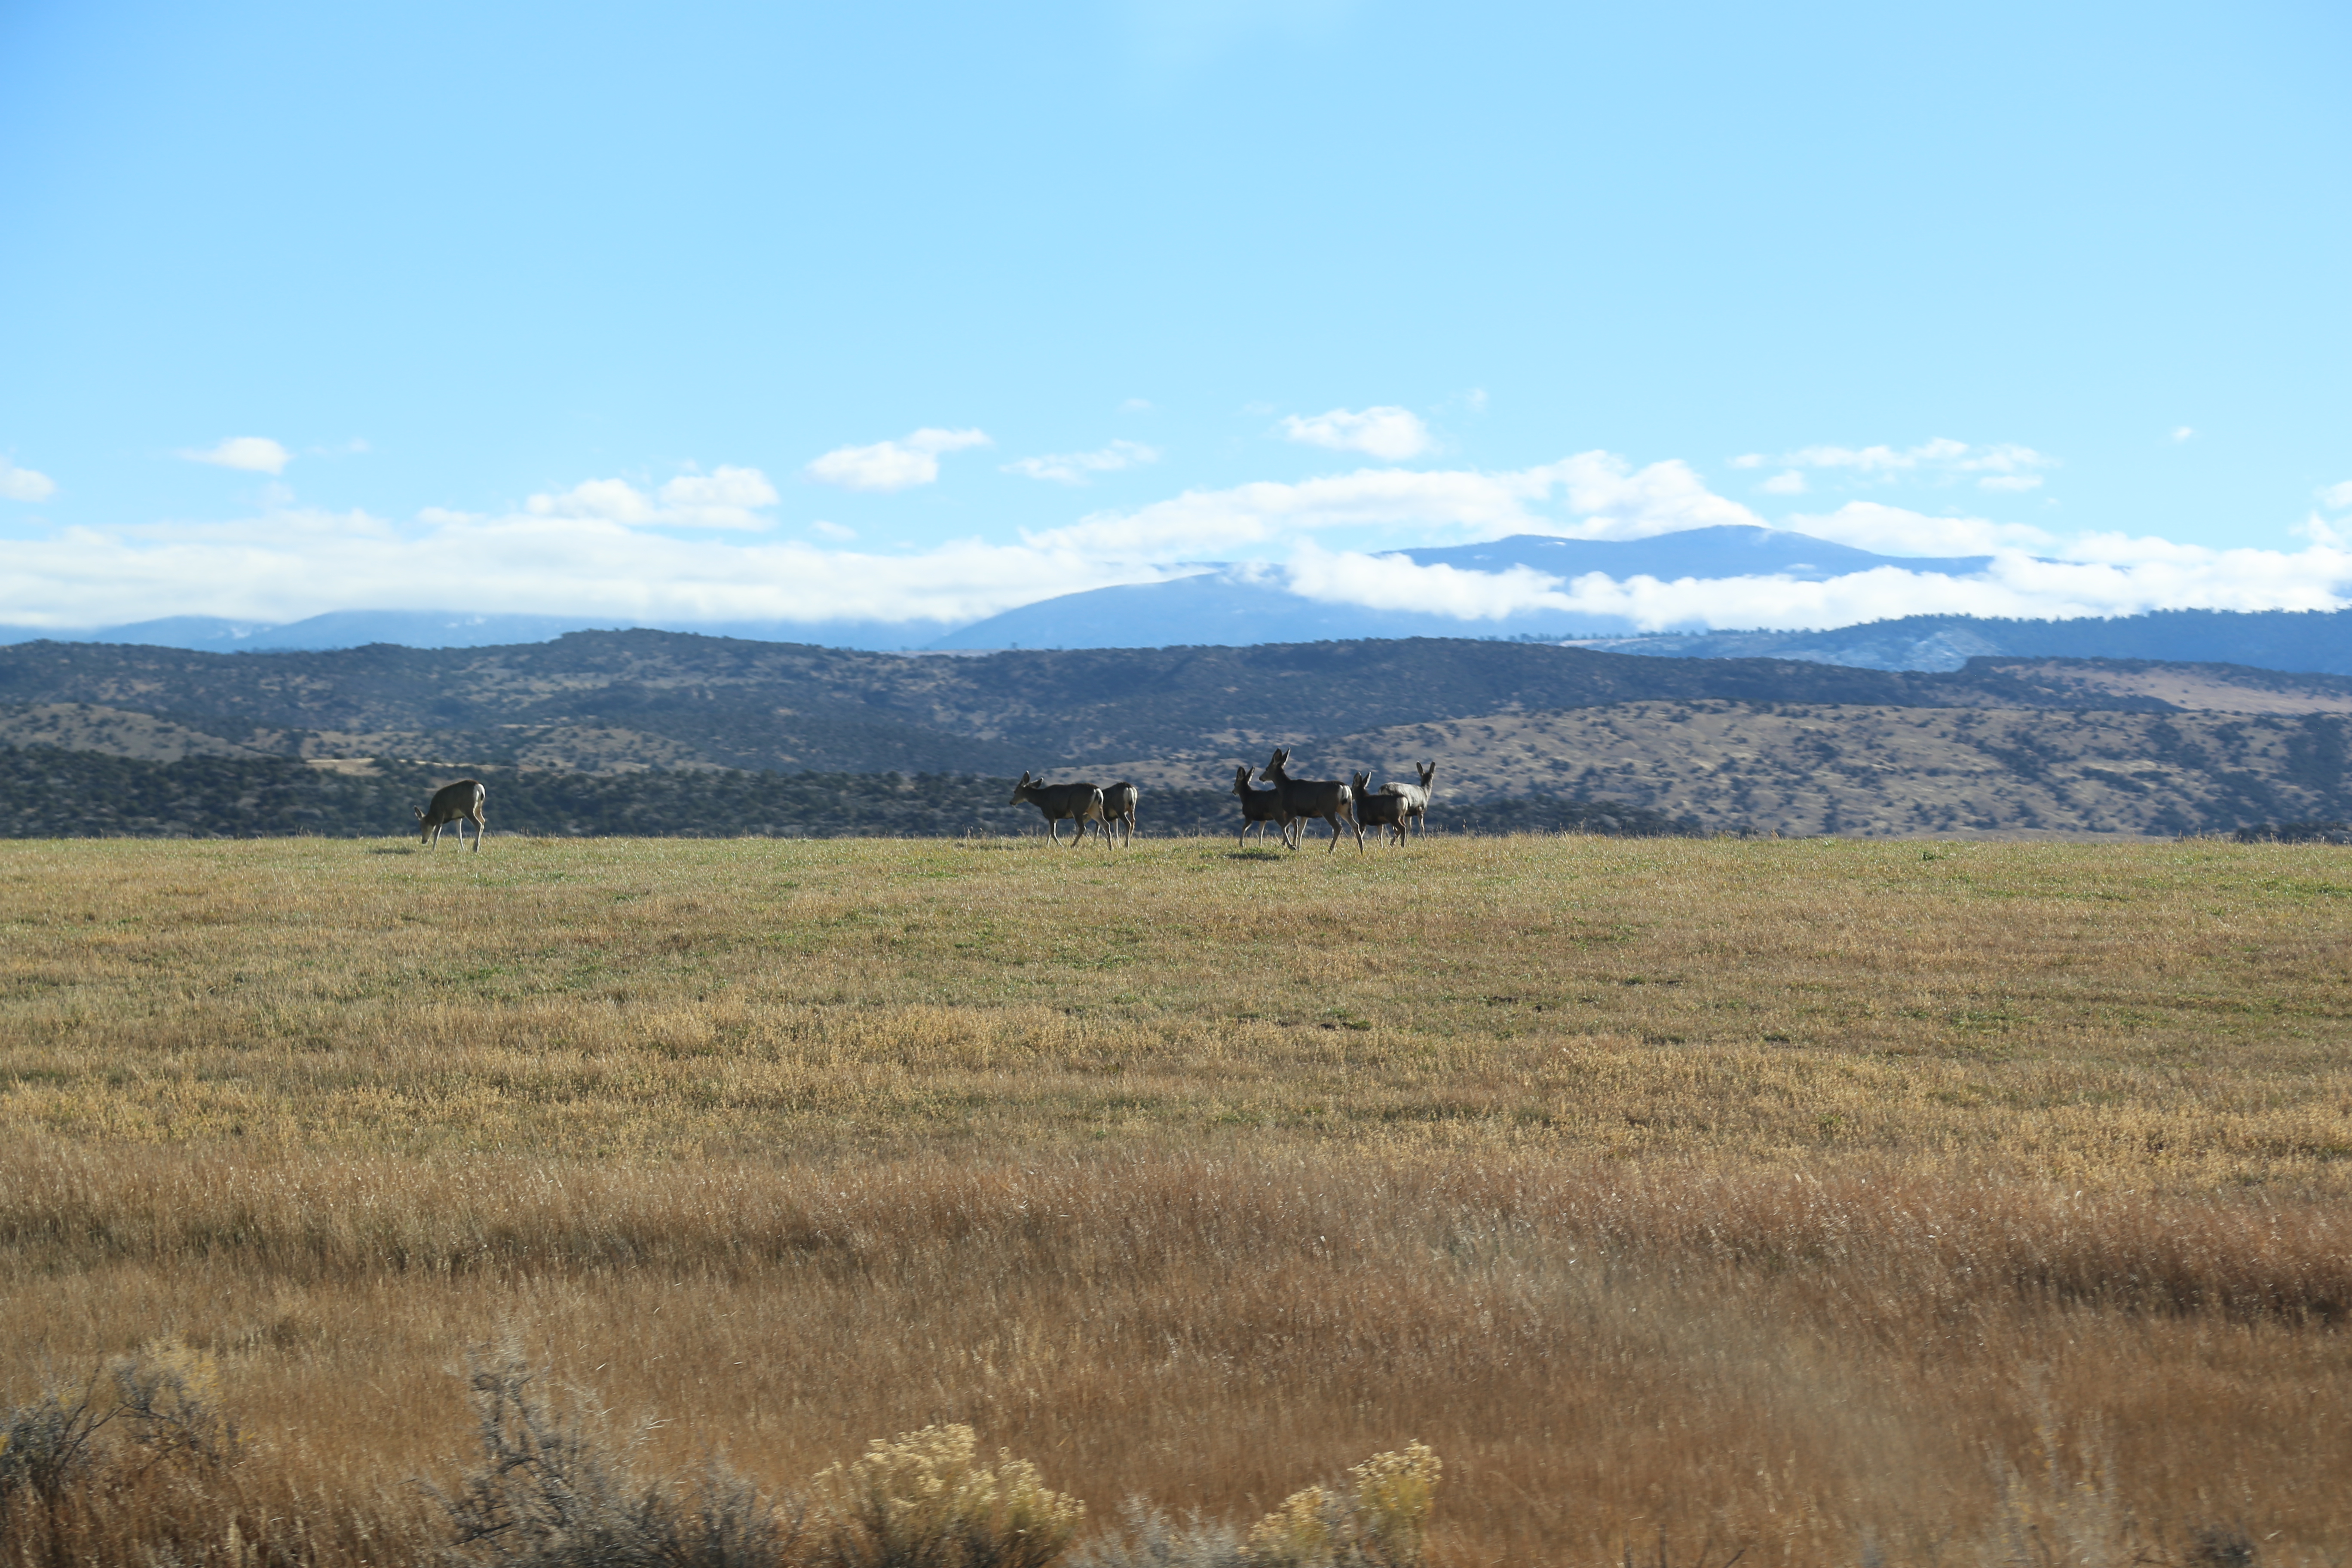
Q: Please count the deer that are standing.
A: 7